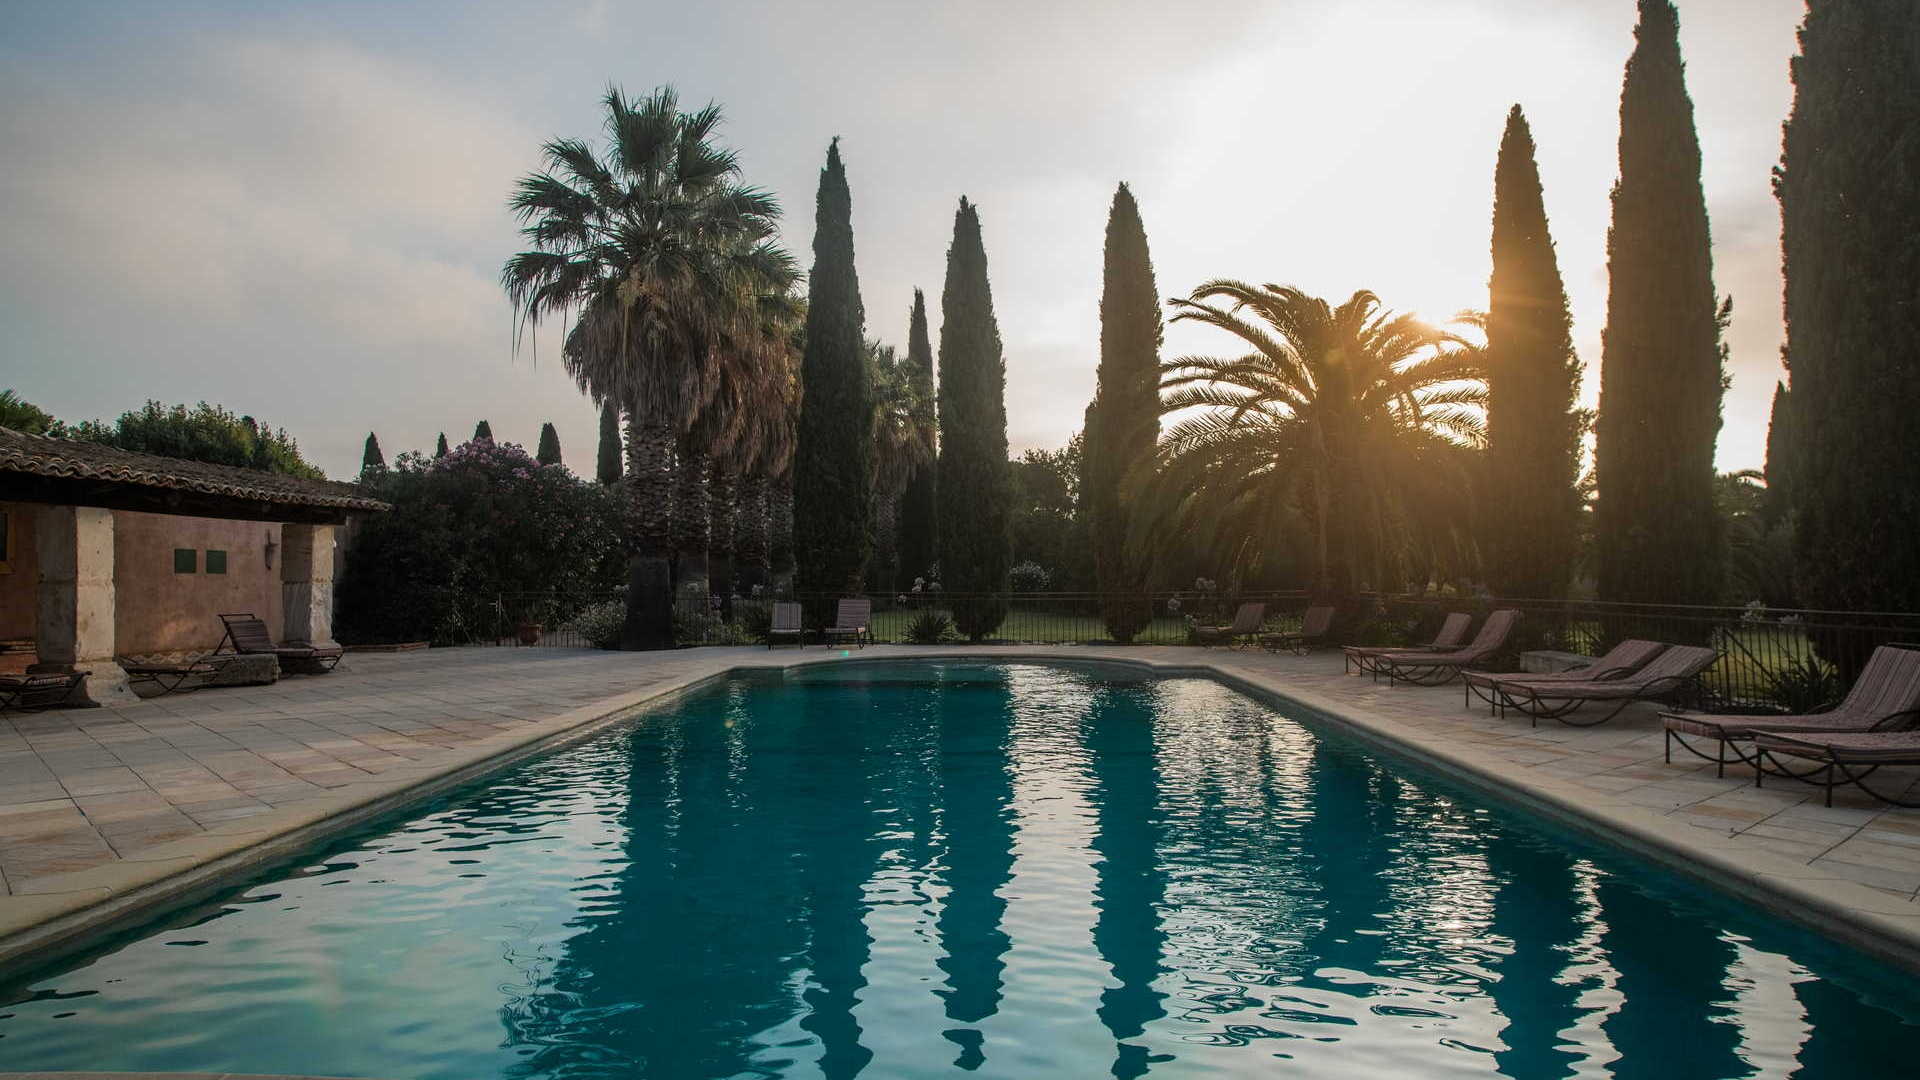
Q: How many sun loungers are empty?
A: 13